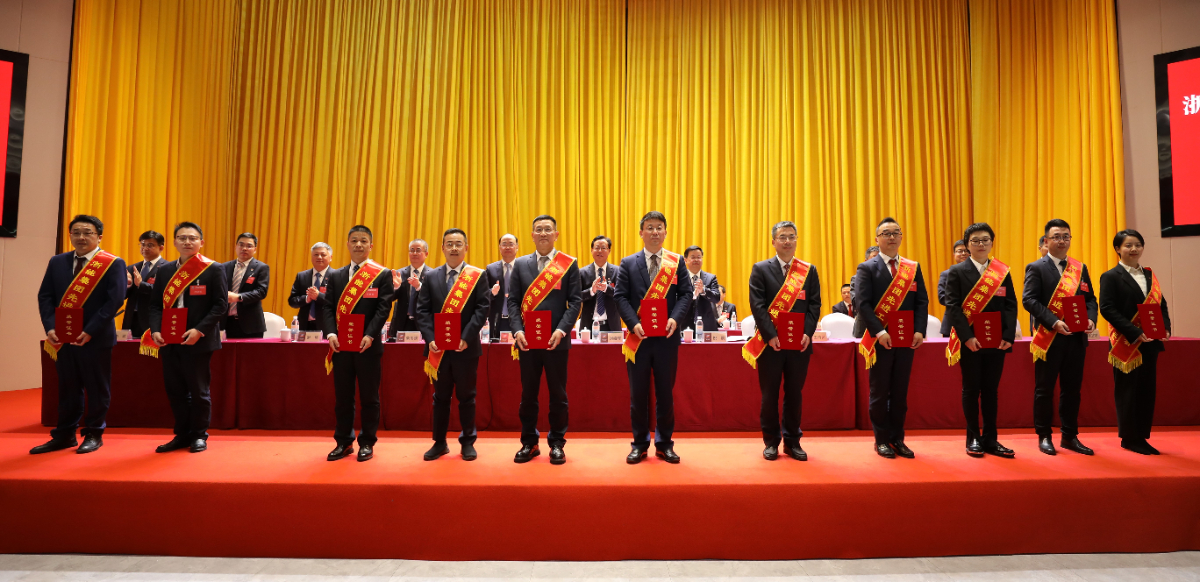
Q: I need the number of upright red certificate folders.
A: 11